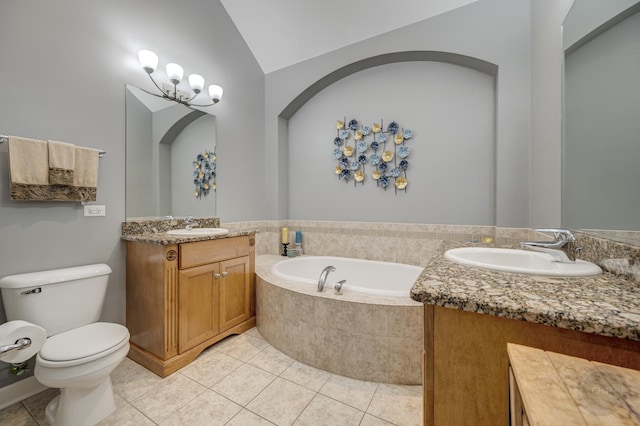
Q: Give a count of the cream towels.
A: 2